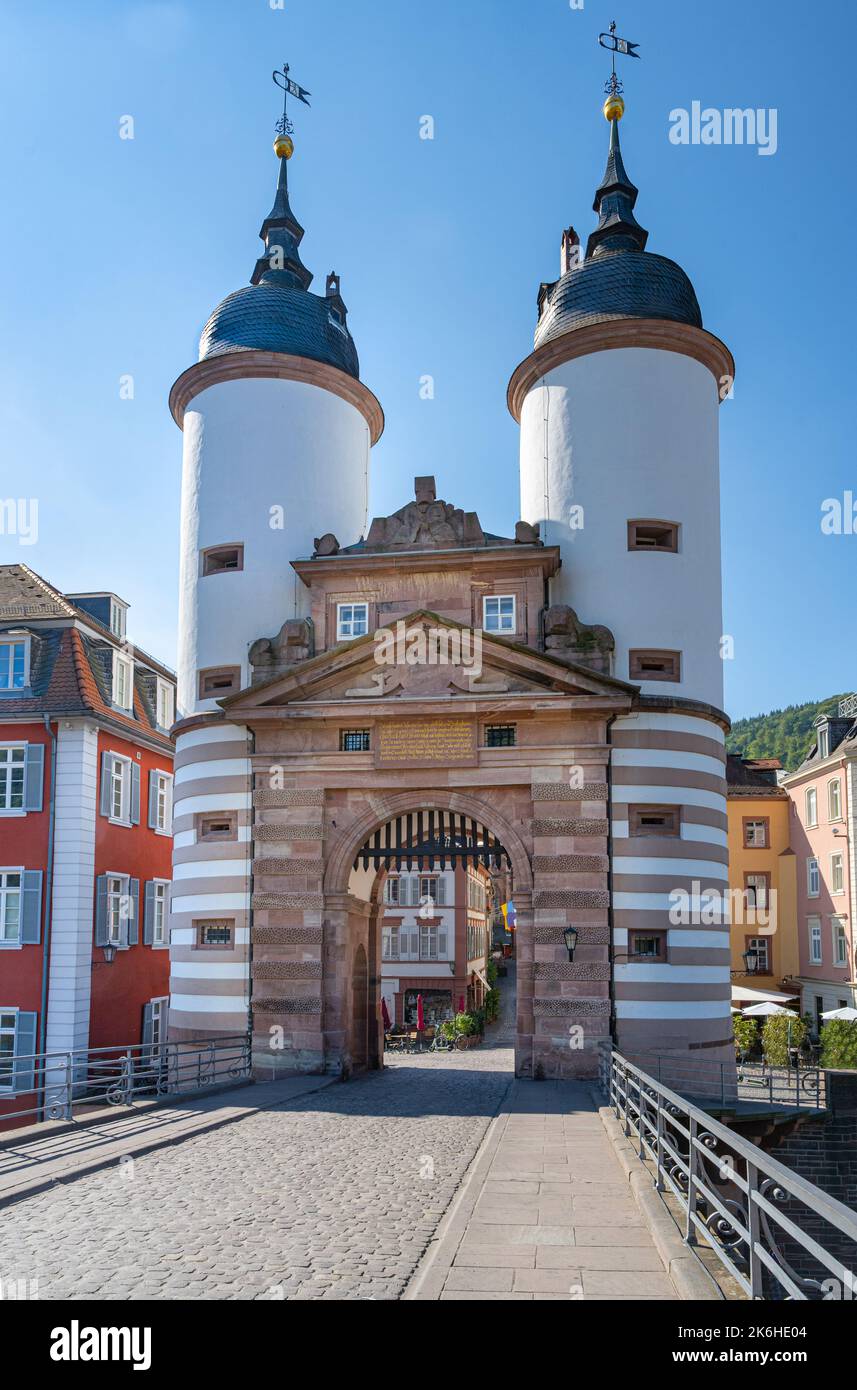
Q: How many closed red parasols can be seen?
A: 3